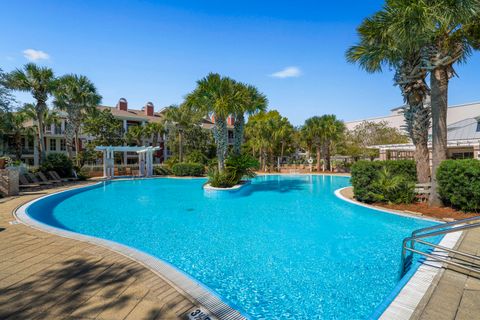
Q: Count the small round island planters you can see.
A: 1